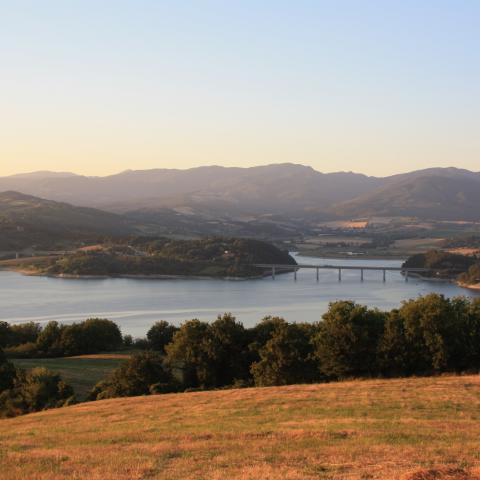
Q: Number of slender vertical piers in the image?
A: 7